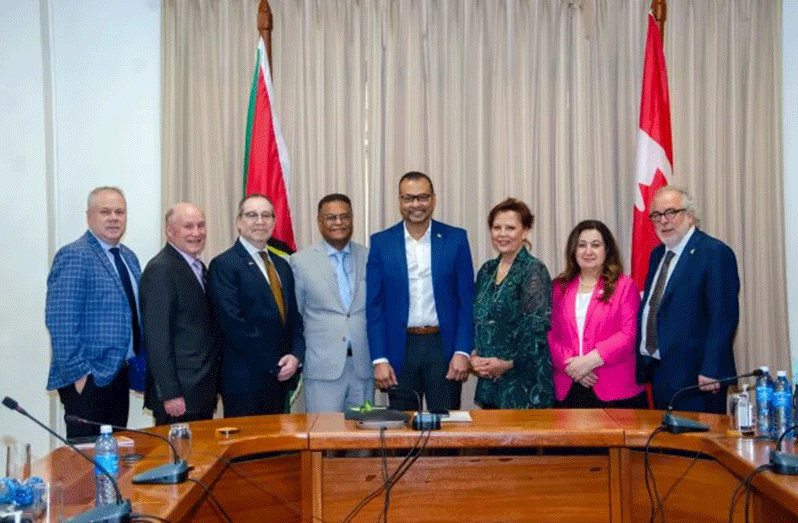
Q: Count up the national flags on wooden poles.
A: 2